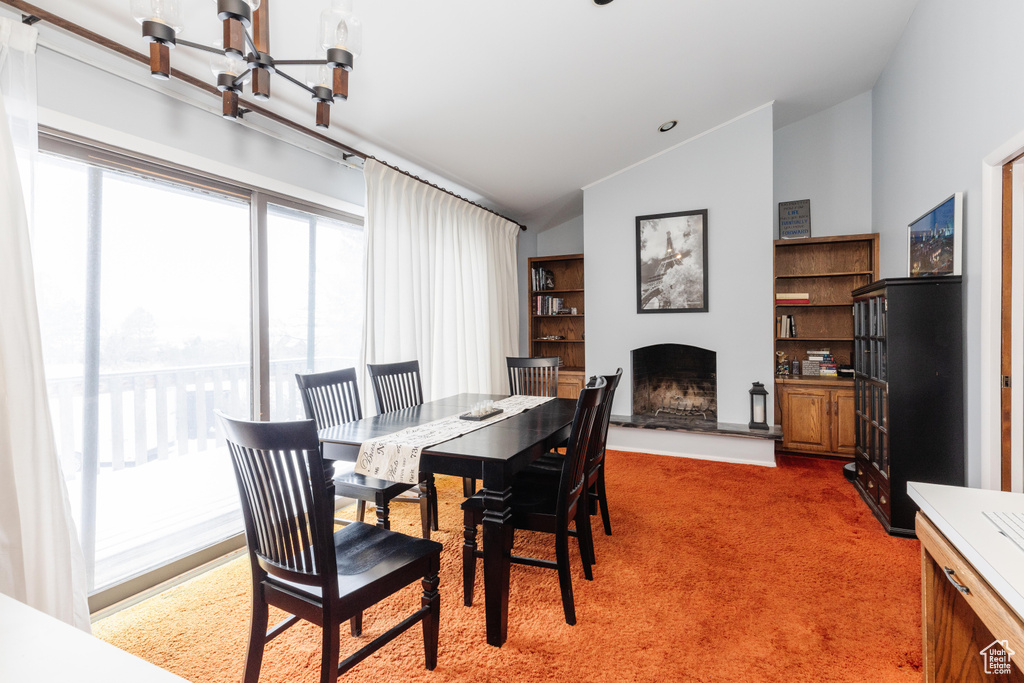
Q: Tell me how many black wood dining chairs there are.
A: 6